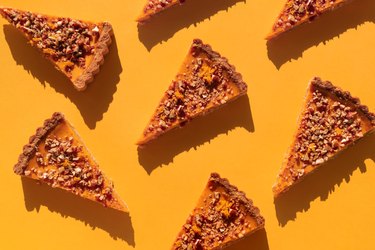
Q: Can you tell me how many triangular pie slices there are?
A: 7